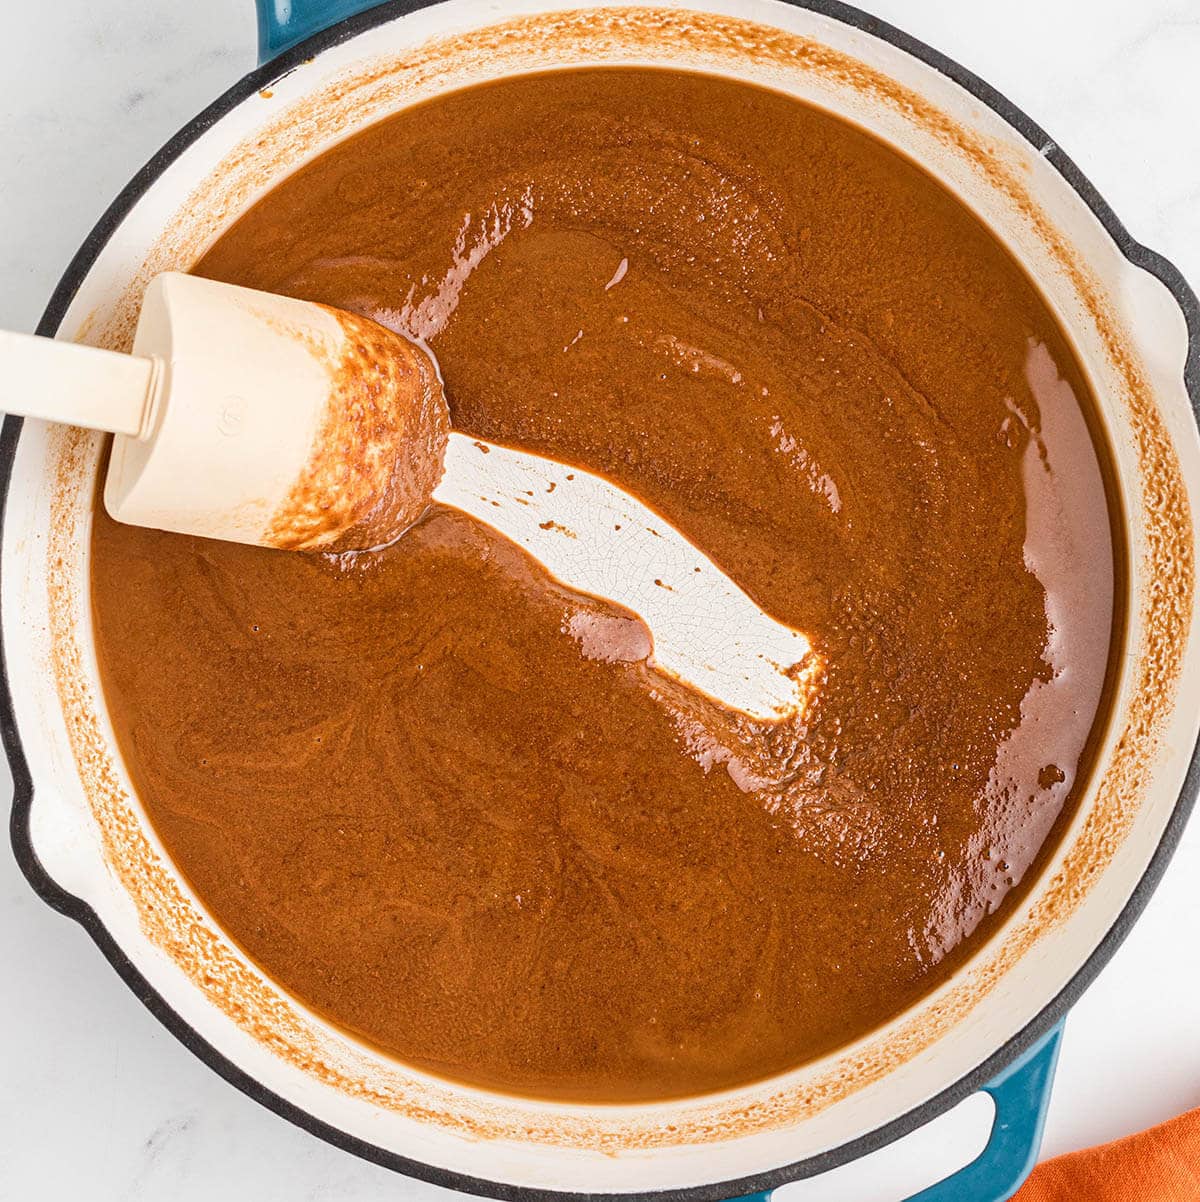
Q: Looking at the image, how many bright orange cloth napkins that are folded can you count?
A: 1